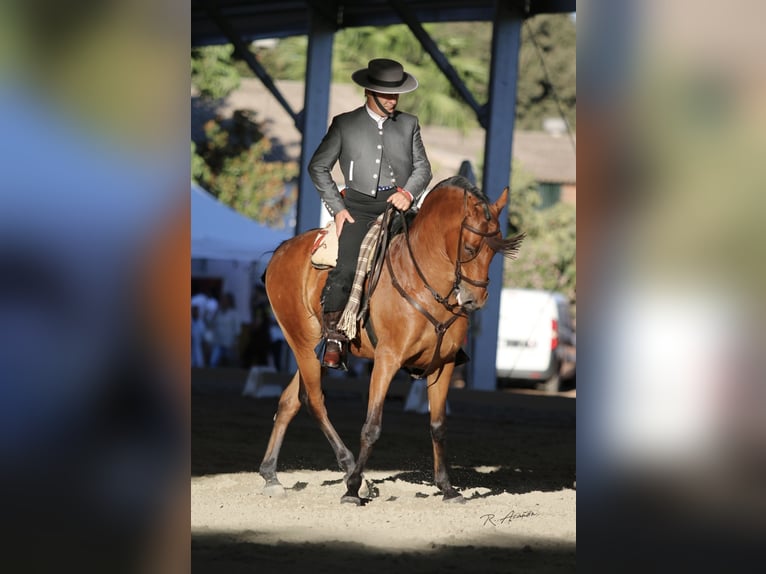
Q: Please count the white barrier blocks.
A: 2